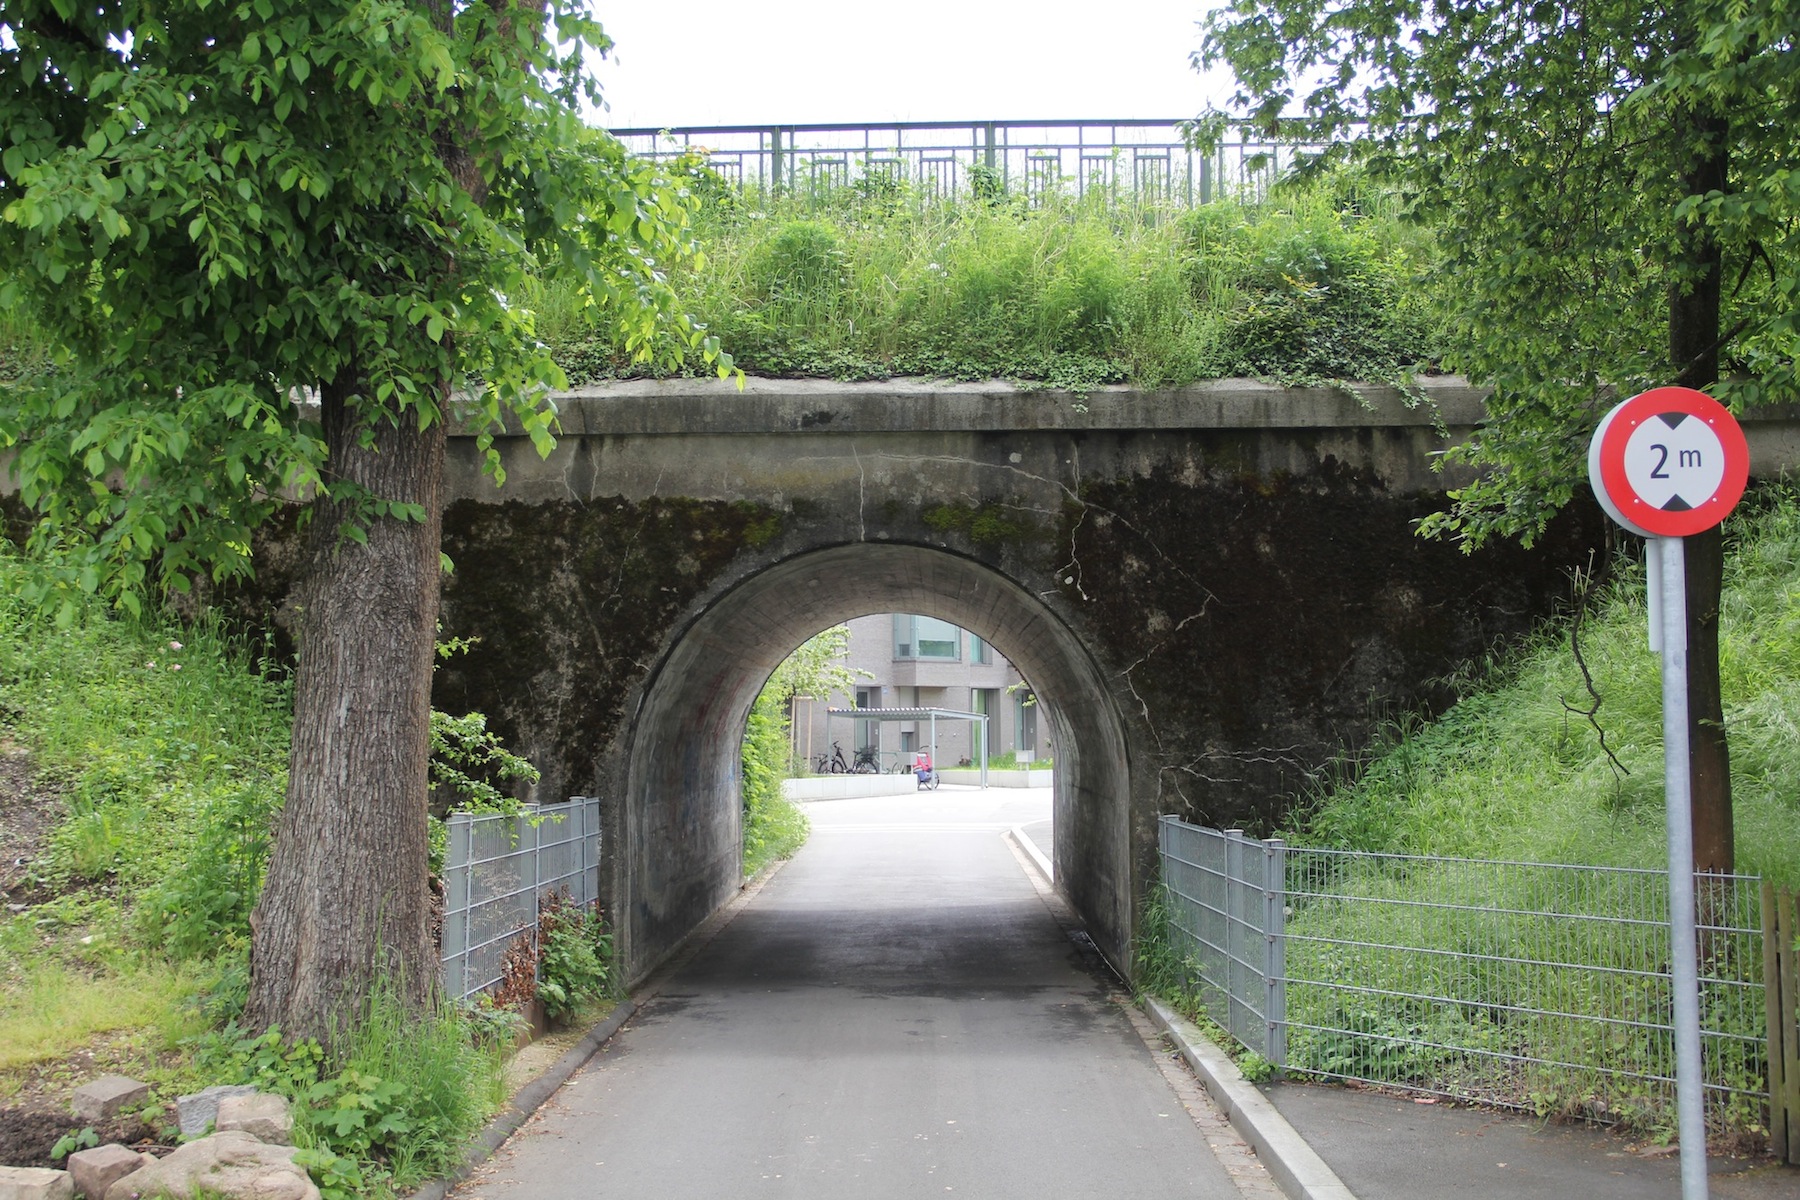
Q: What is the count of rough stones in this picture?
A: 6